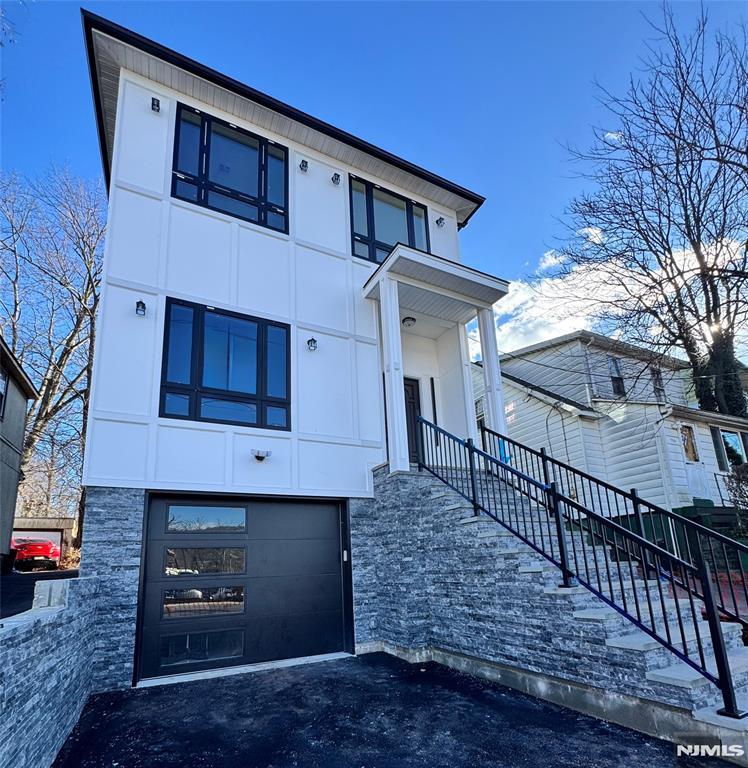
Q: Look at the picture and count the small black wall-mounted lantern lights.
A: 6